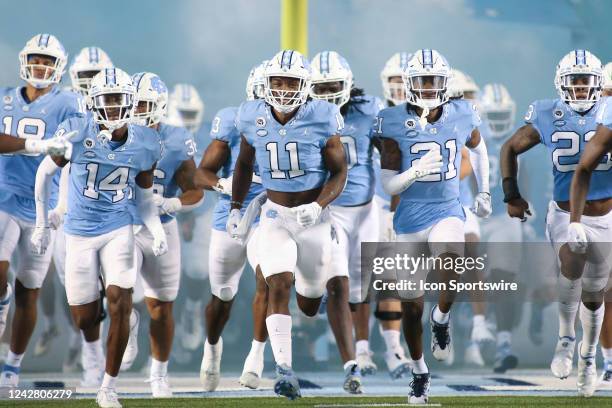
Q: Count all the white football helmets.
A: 14